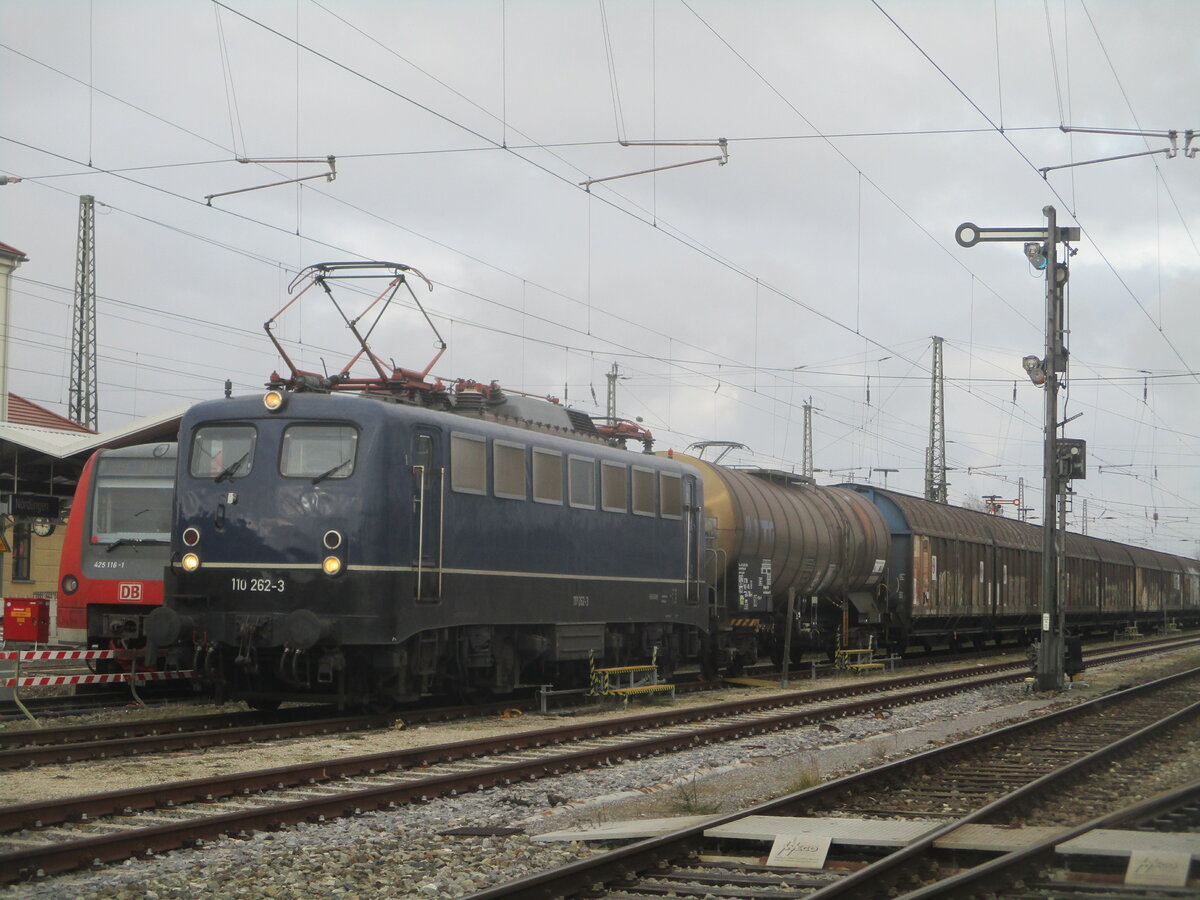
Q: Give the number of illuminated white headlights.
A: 3